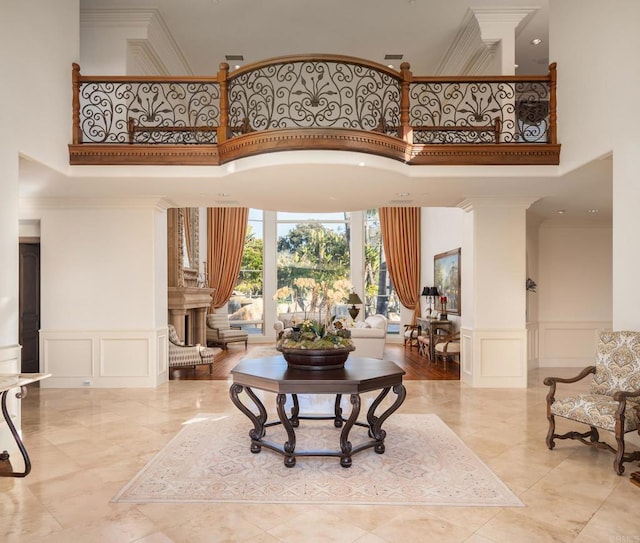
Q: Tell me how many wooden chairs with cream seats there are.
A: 2